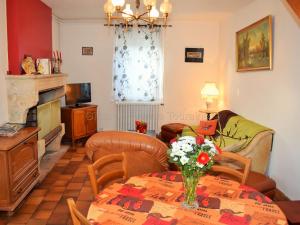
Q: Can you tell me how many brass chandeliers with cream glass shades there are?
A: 1